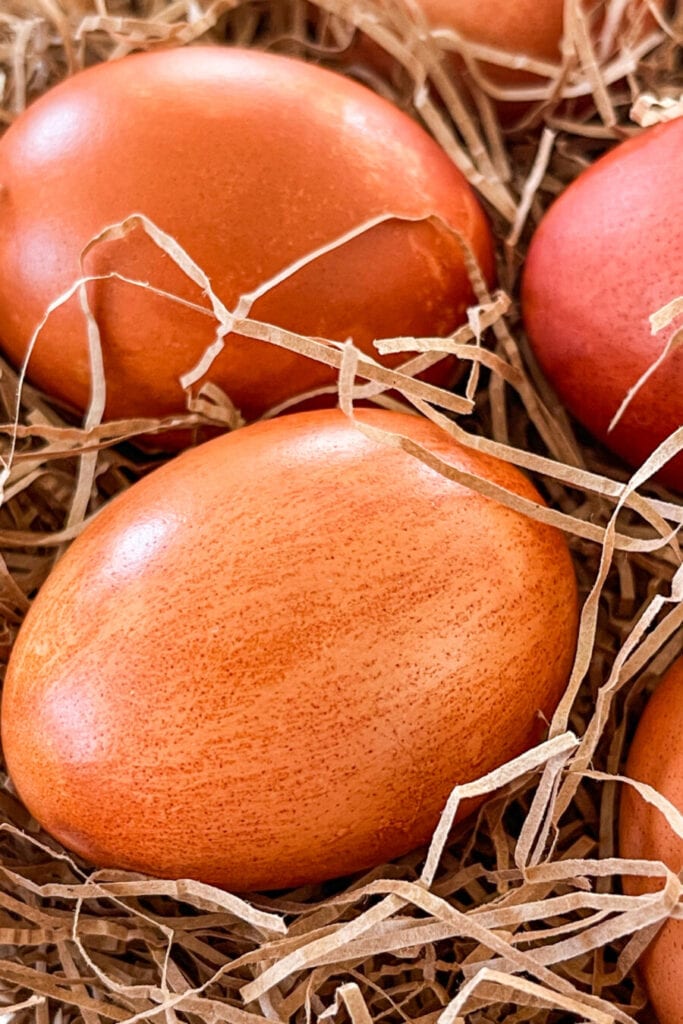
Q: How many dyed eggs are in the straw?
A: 5